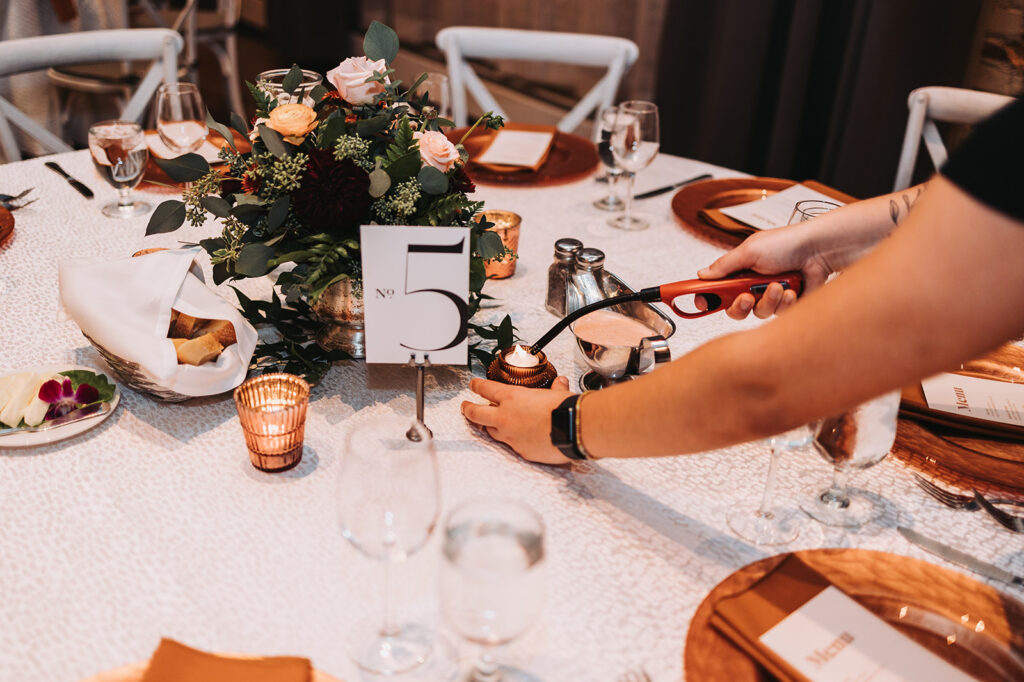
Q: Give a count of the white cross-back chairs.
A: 3